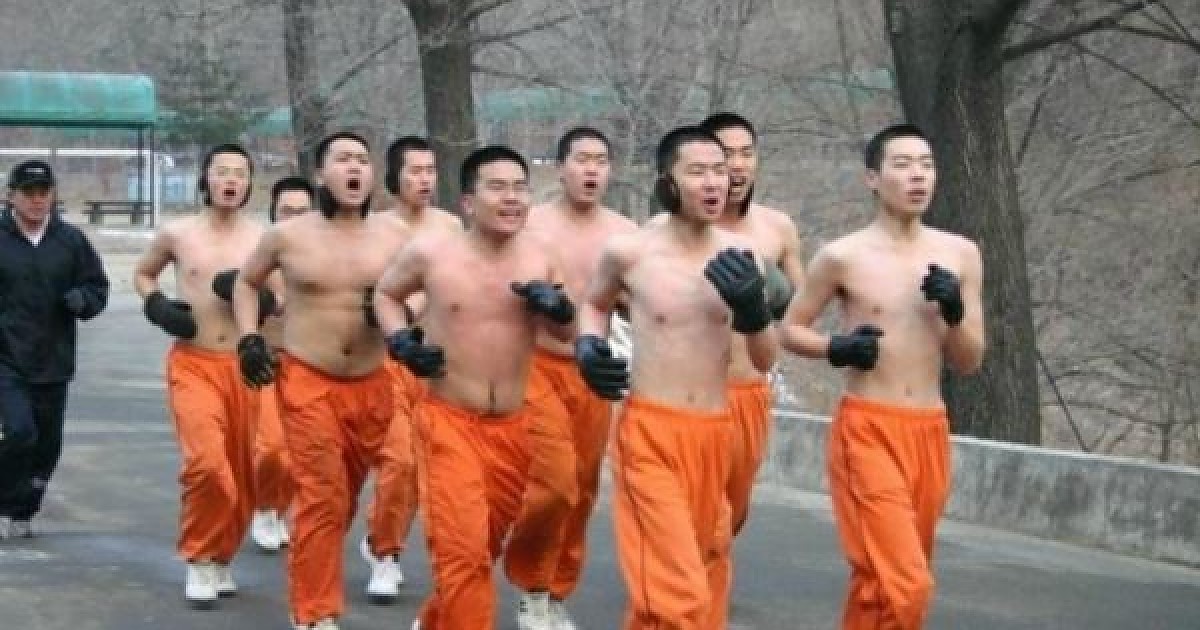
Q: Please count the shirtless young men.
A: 9